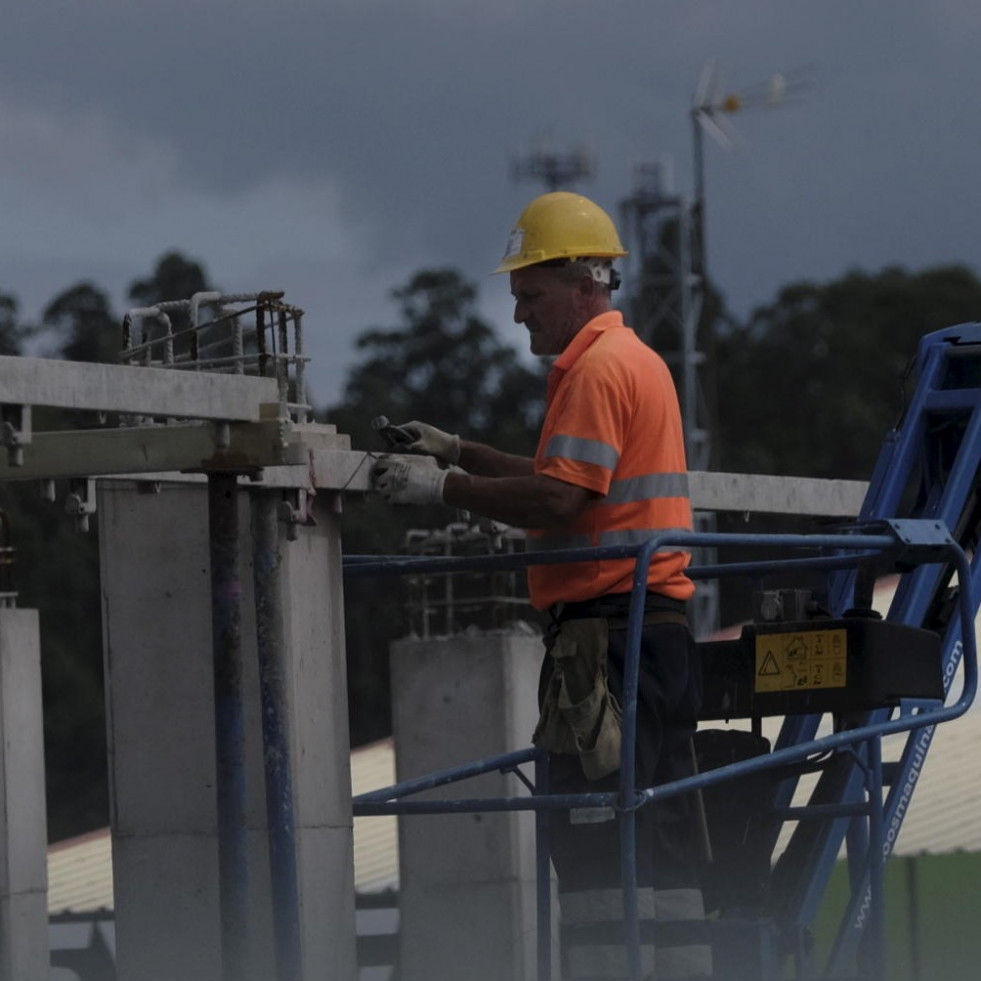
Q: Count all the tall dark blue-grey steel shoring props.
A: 2